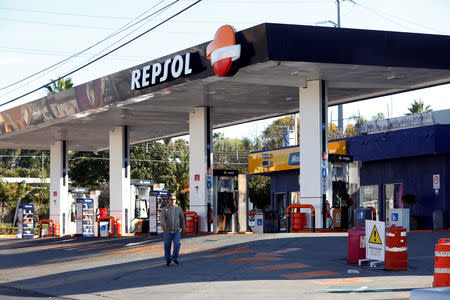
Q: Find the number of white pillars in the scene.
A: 4